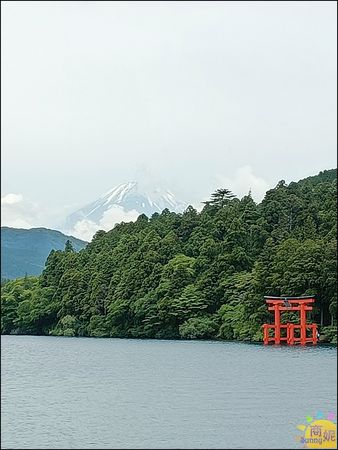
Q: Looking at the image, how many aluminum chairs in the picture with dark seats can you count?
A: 0